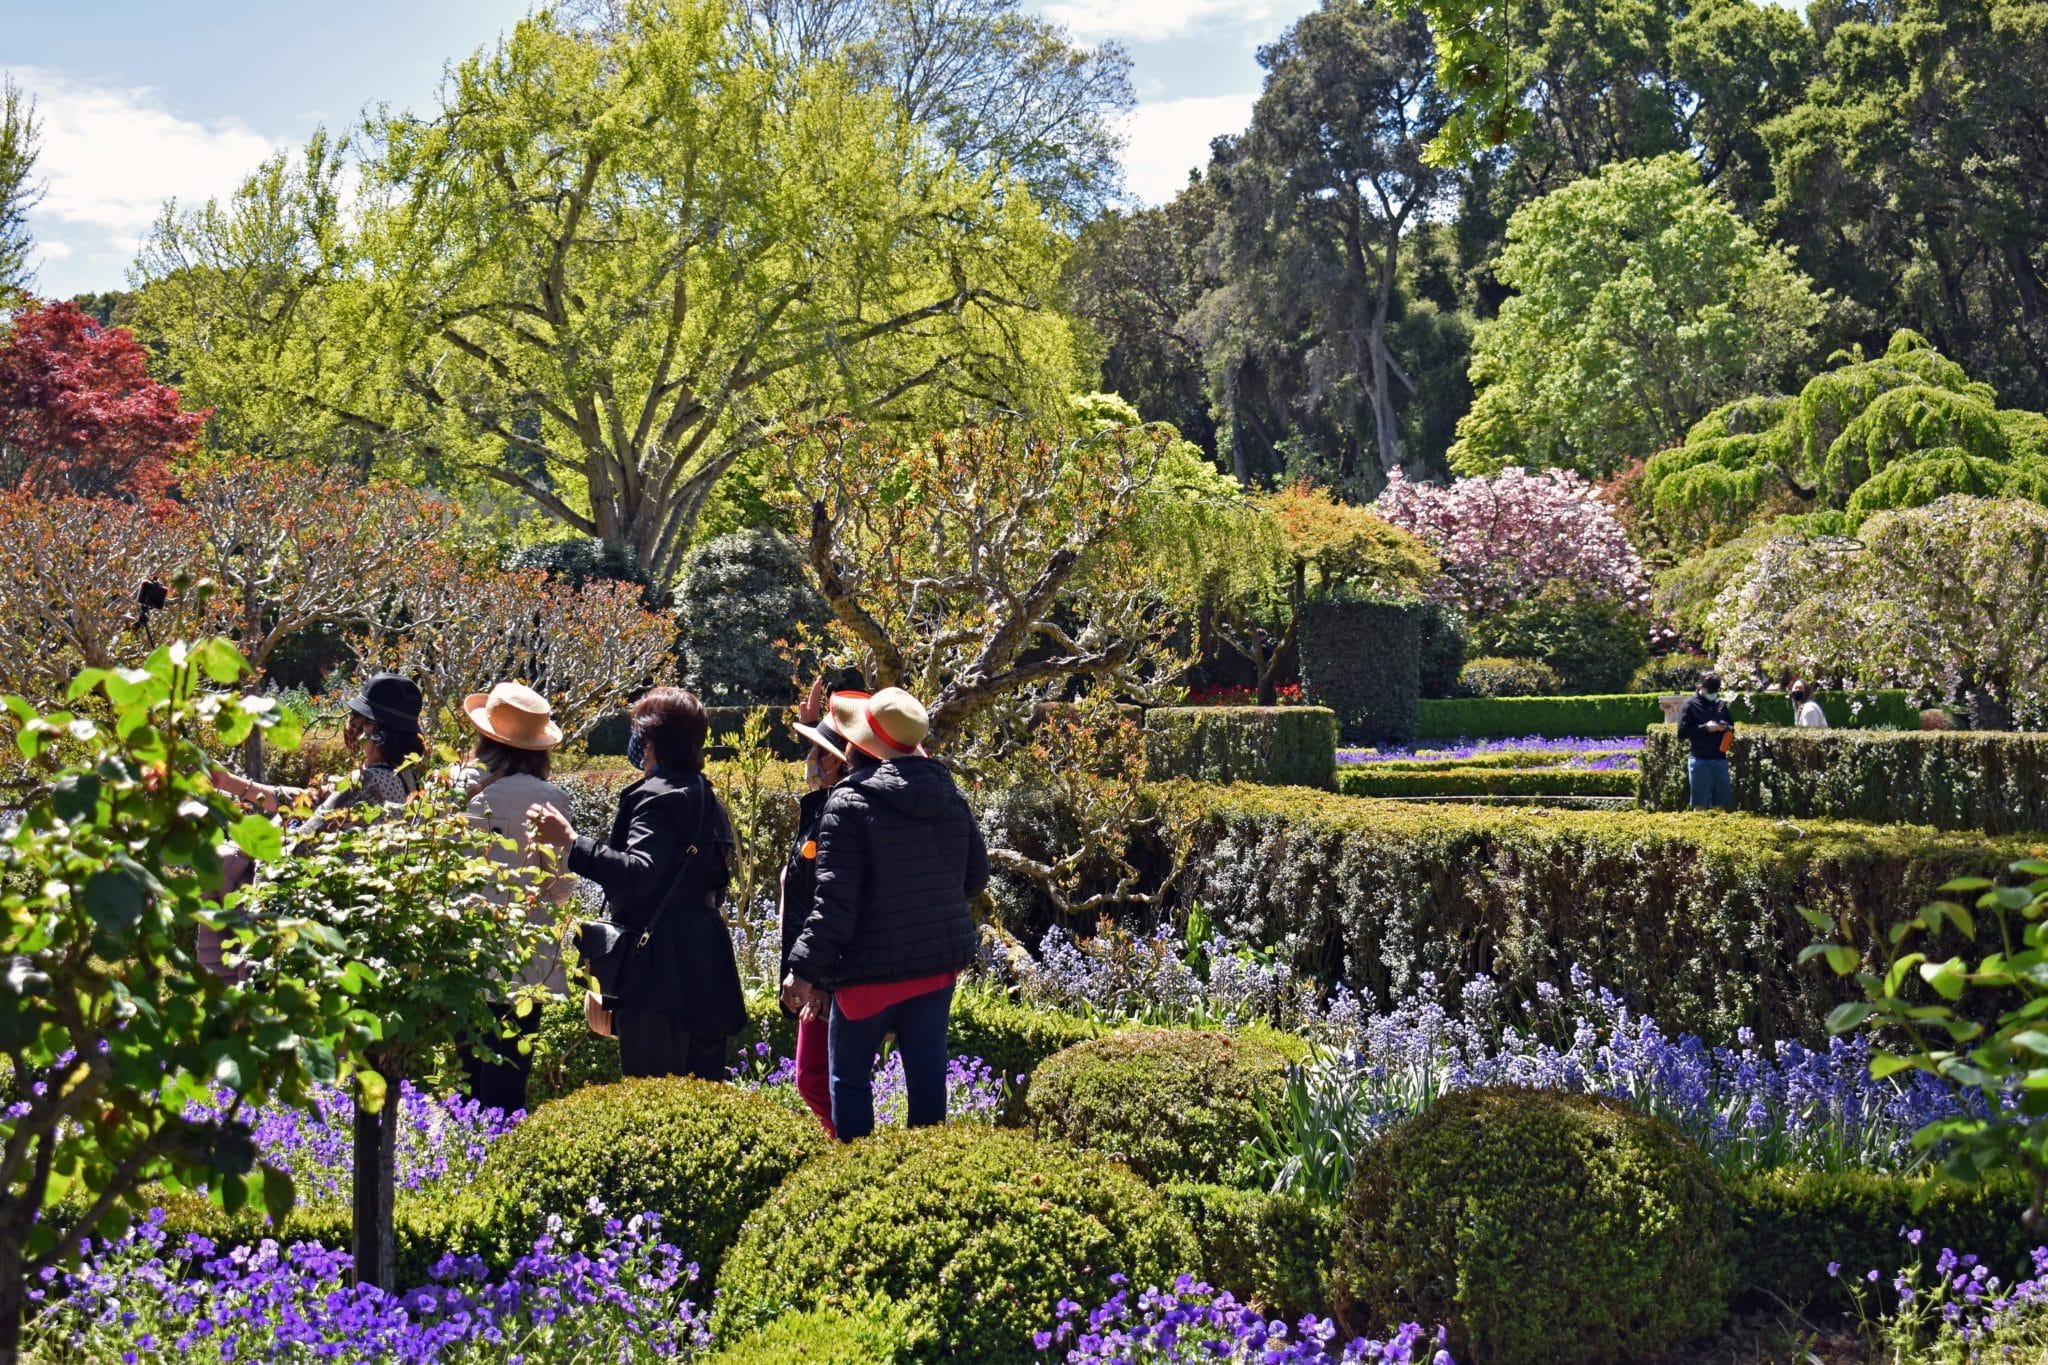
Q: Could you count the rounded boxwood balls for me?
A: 4